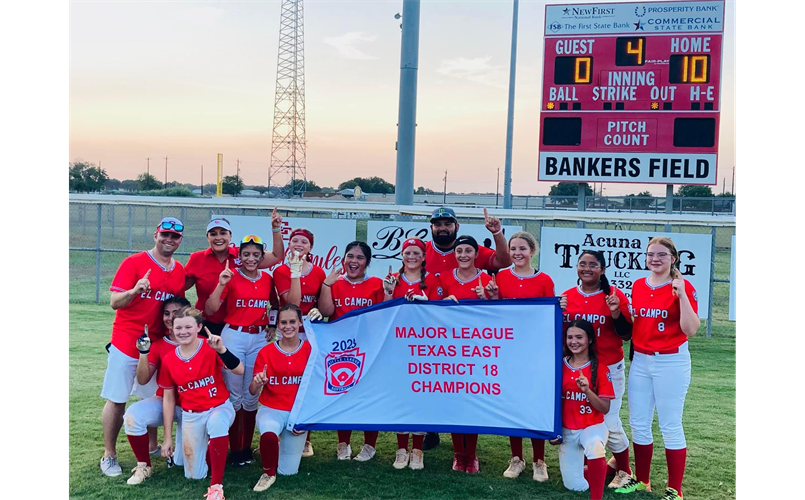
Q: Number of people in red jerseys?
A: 15